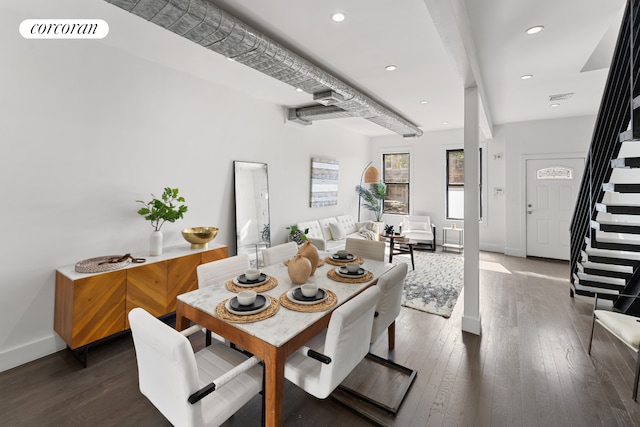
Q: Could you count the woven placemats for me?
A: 6